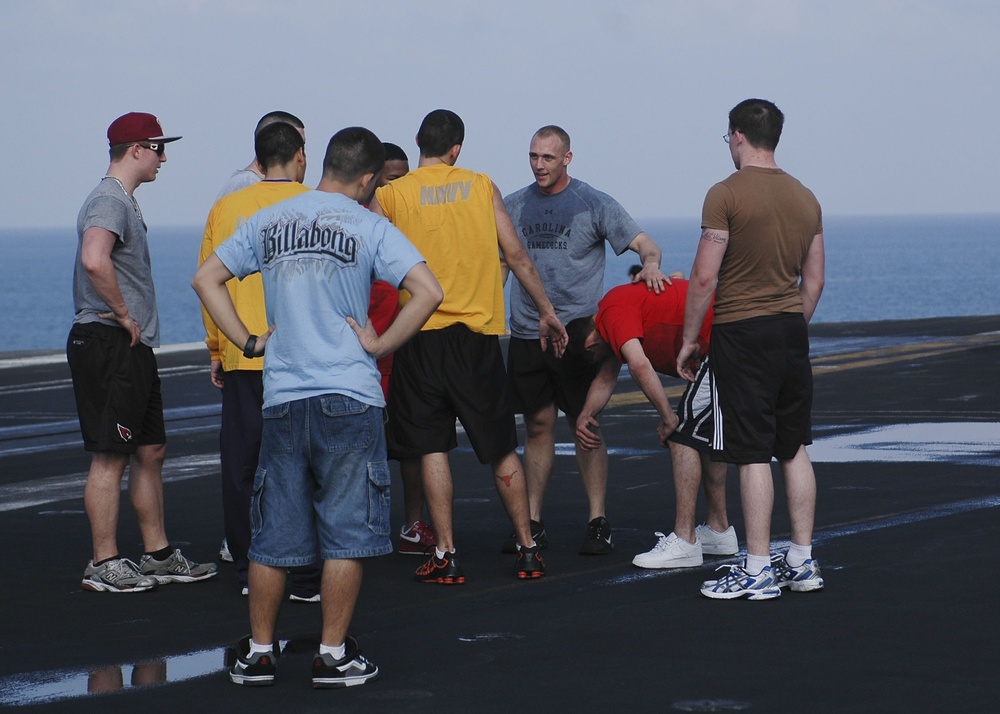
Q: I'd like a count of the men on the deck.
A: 9